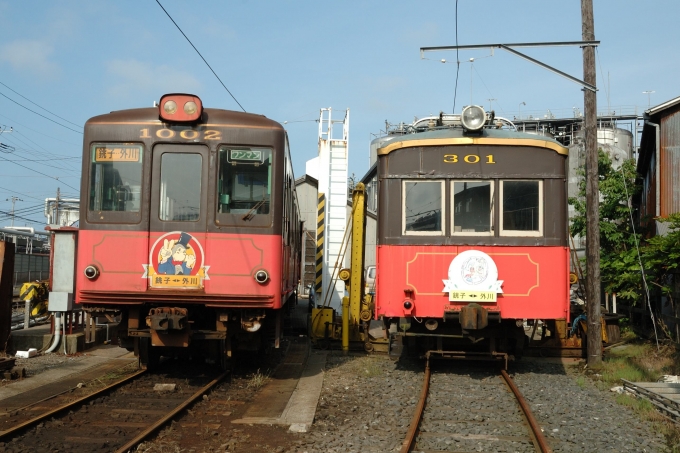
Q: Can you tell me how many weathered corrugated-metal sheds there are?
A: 1